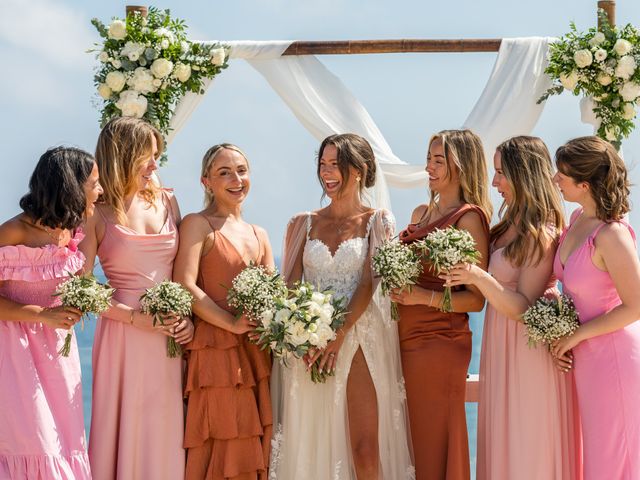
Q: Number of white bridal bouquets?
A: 7